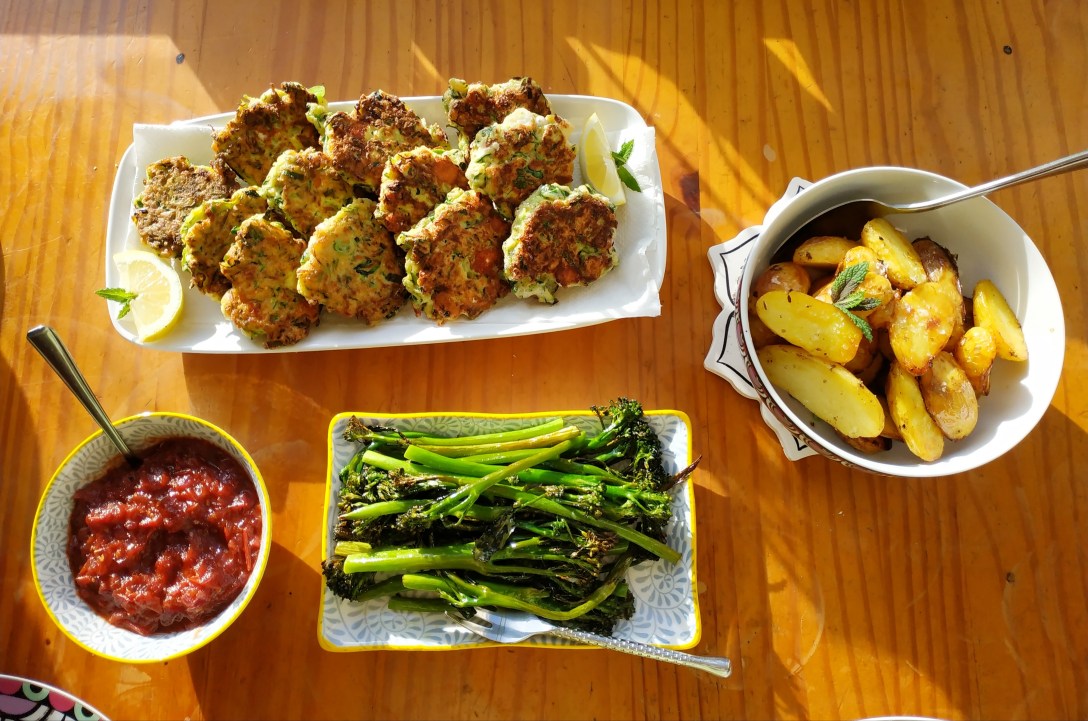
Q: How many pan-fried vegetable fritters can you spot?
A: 12